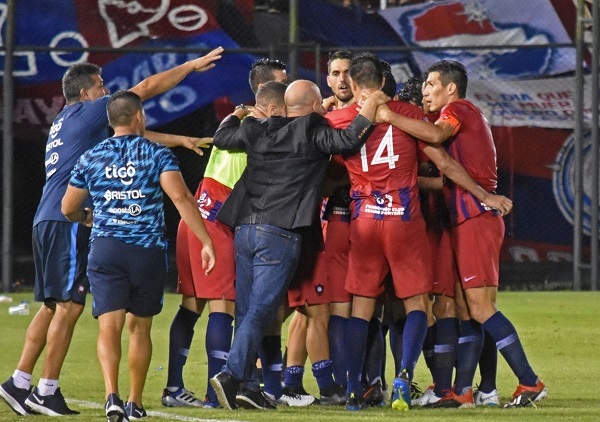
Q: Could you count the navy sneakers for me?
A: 4